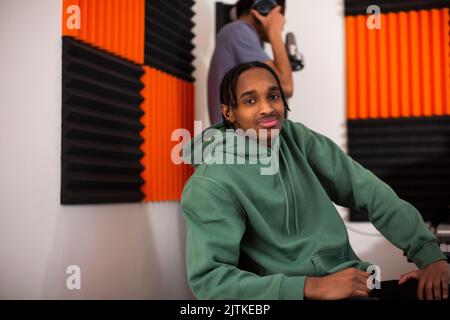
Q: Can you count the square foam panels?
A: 7